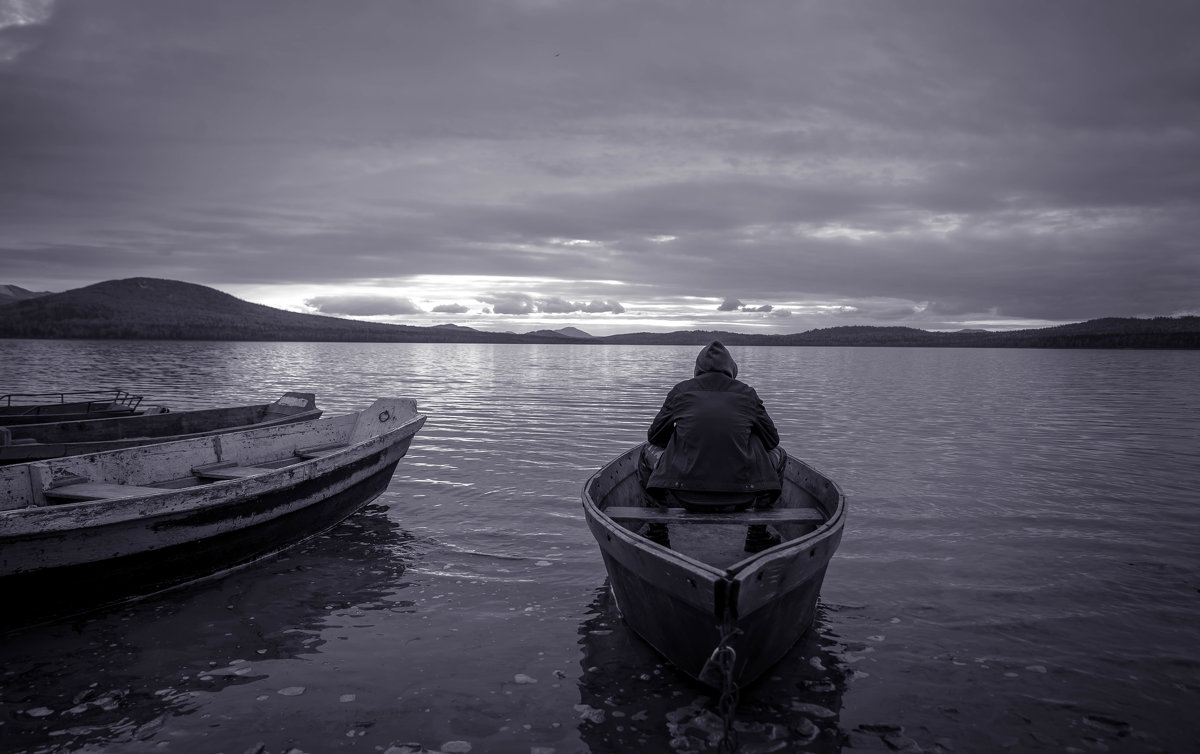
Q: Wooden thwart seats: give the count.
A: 4